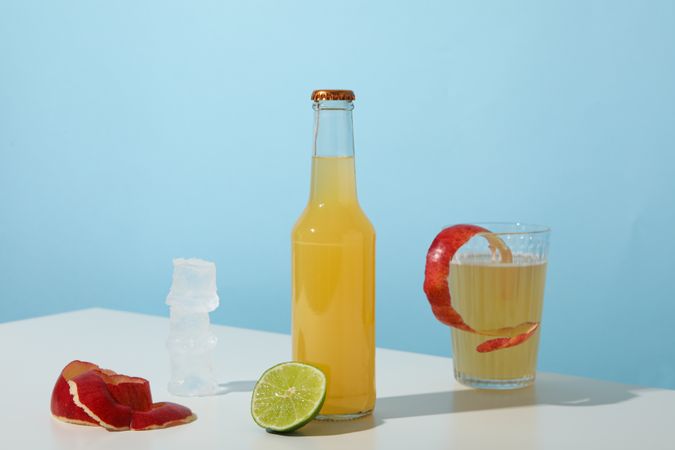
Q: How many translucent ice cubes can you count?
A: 3